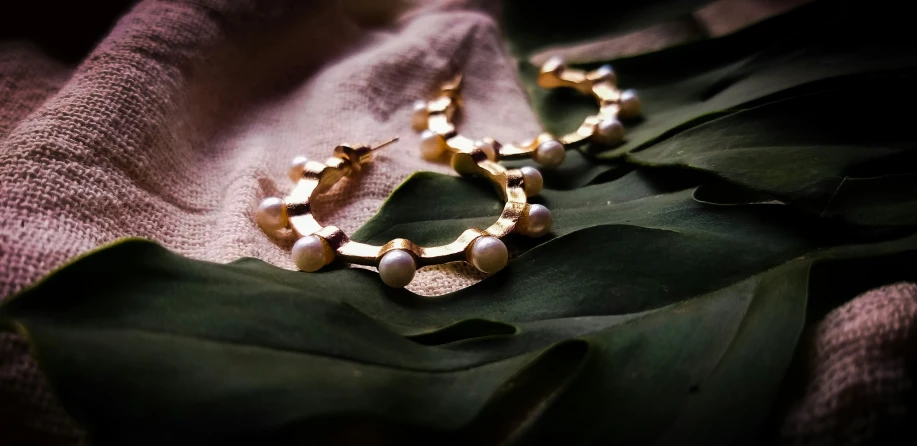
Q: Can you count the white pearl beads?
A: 15